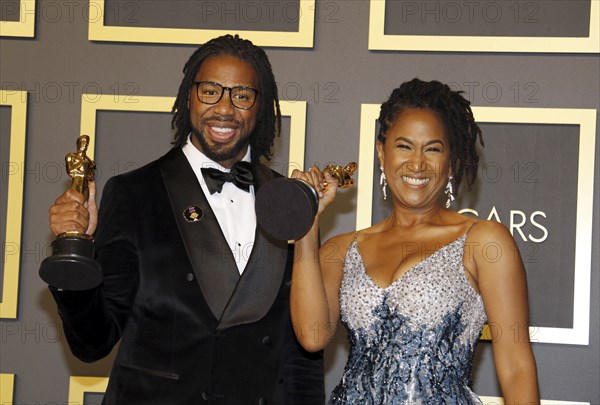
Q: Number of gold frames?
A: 9